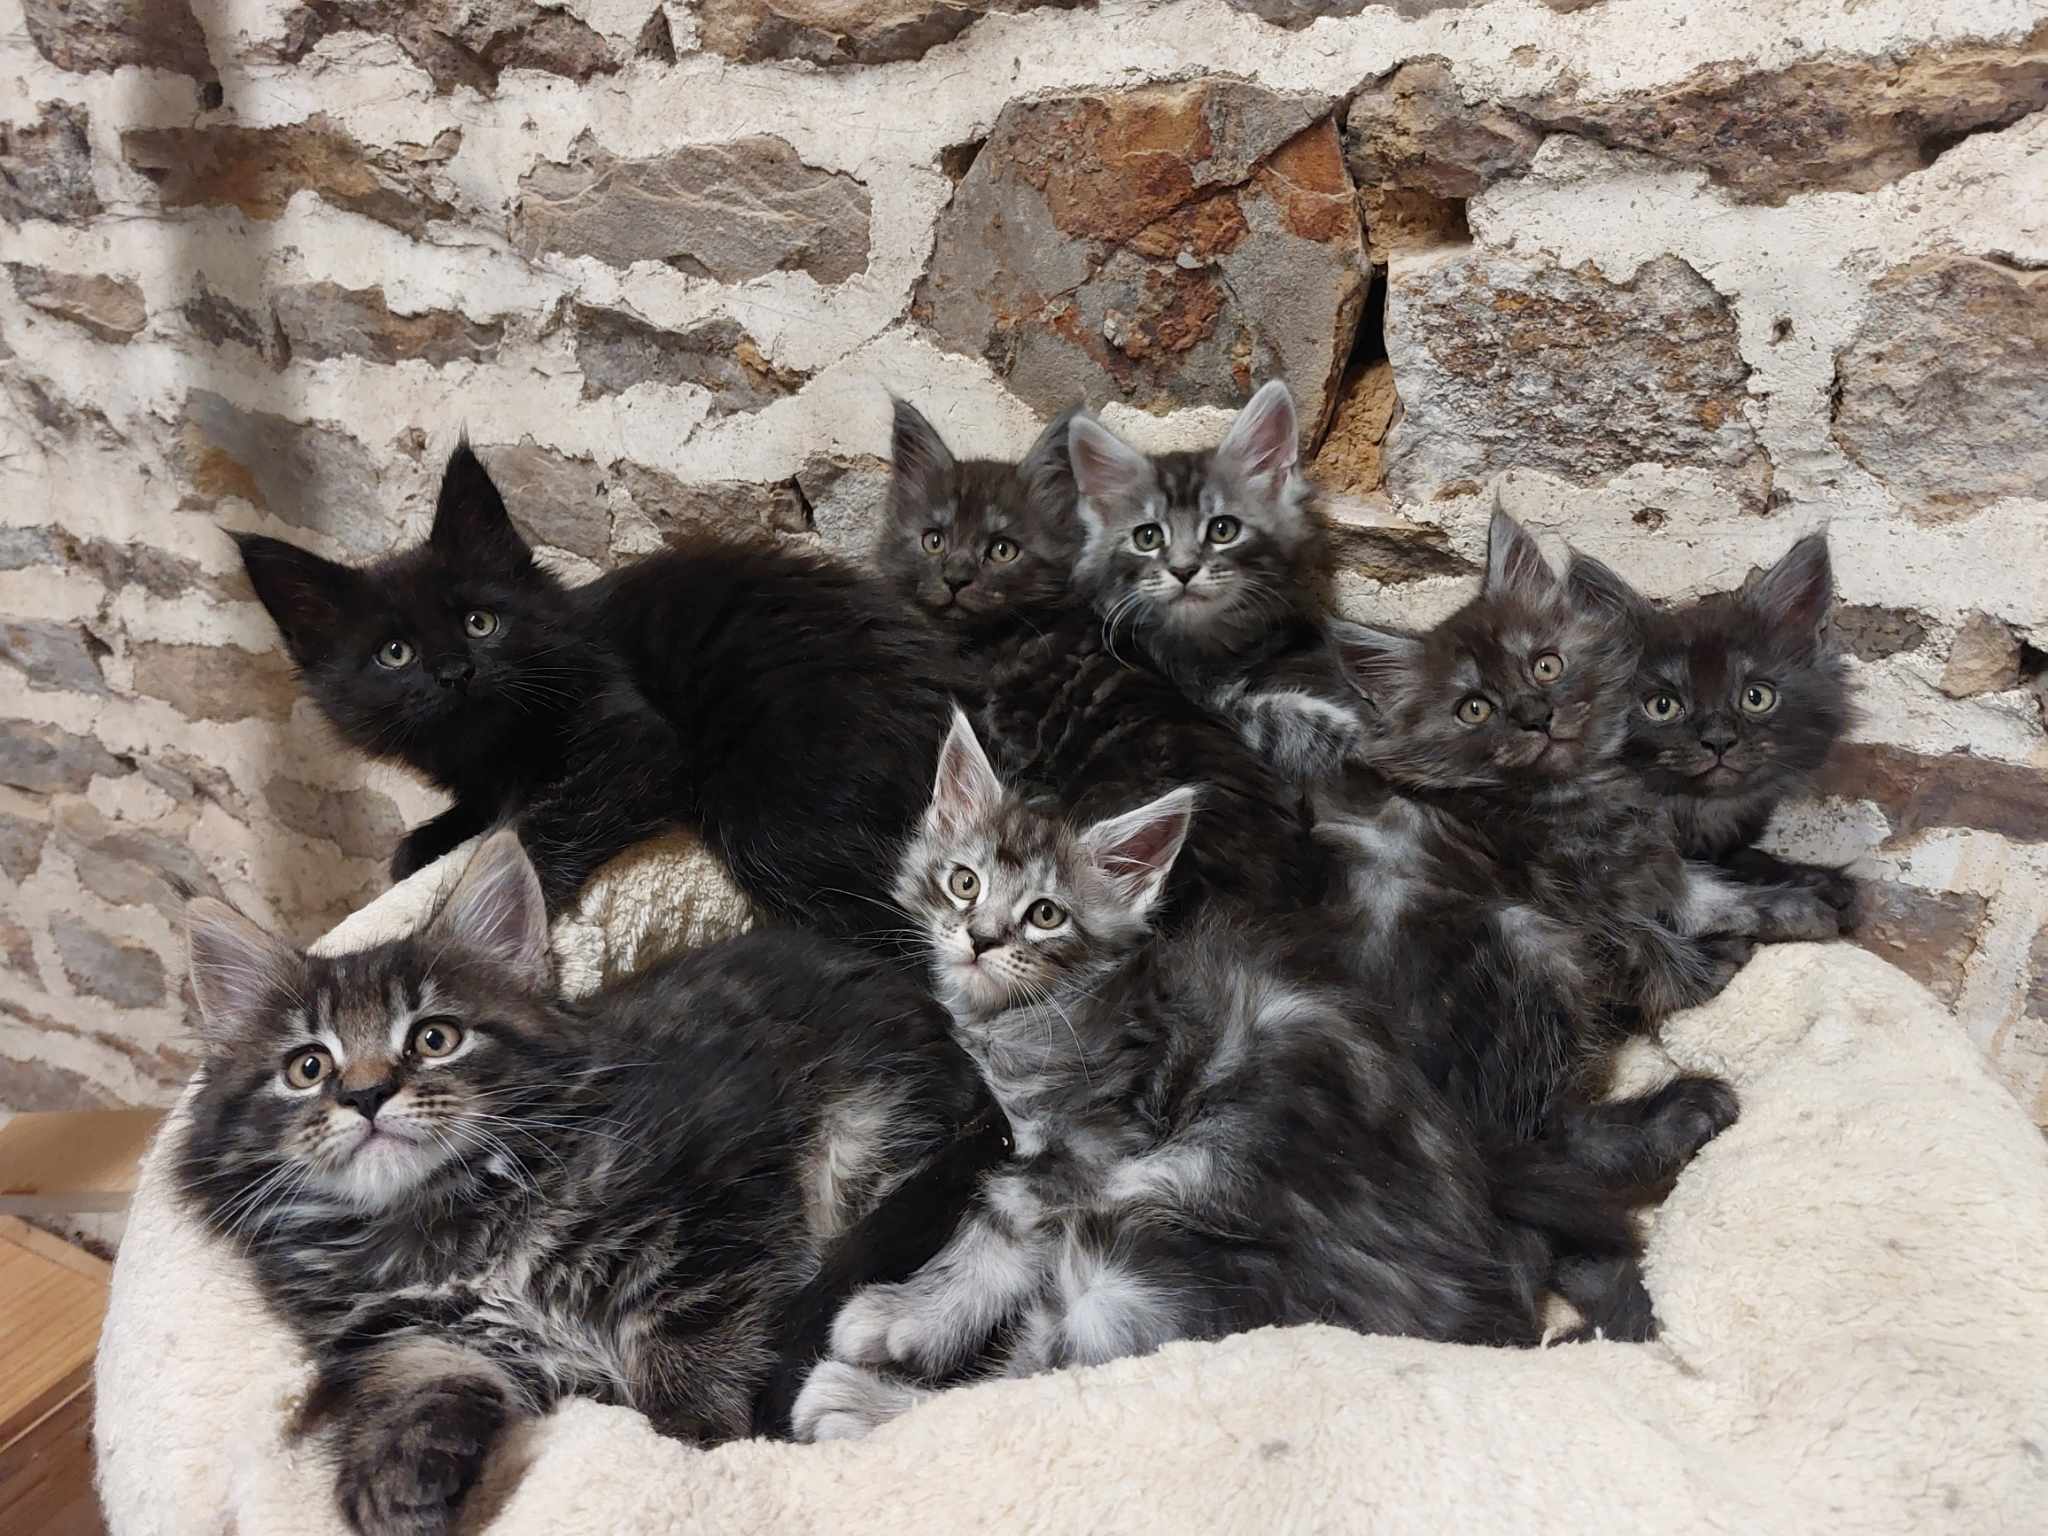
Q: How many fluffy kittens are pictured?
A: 7